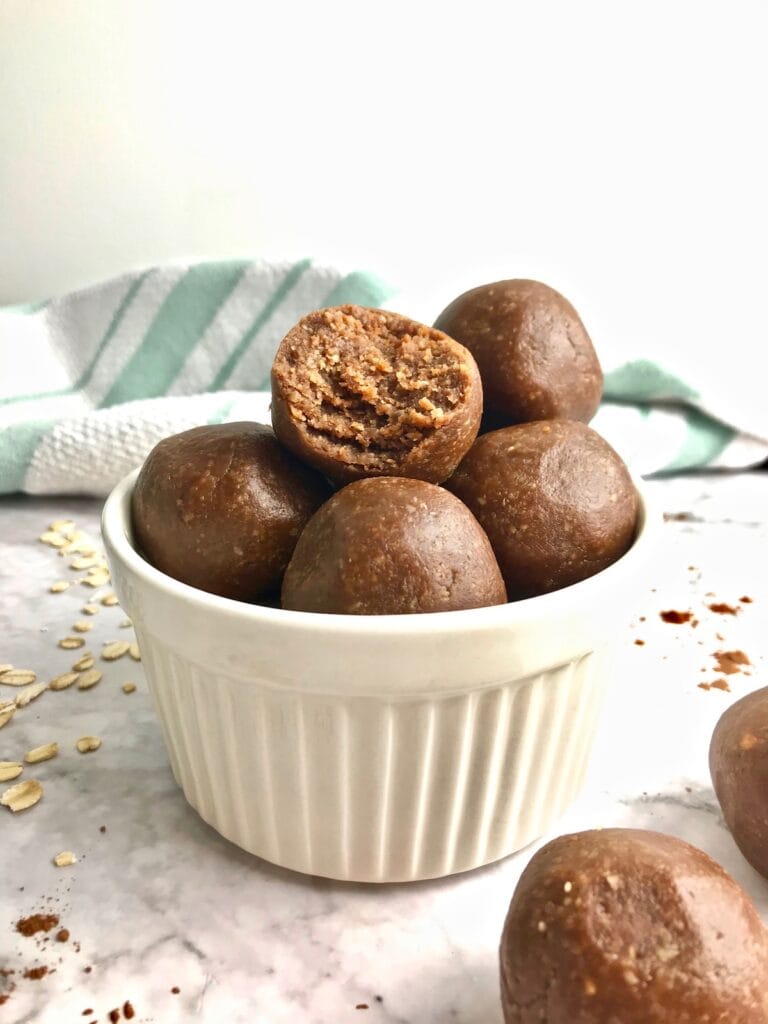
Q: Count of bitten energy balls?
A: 1